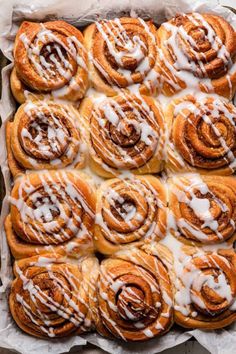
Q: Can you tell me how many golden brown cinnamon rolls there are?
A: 12